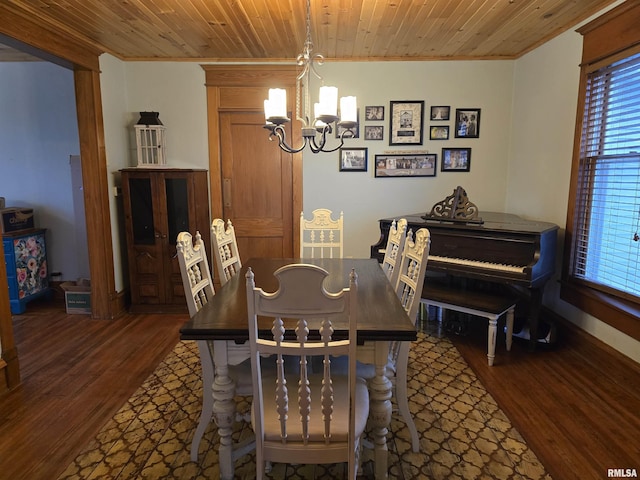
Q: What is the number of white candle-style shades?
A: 5